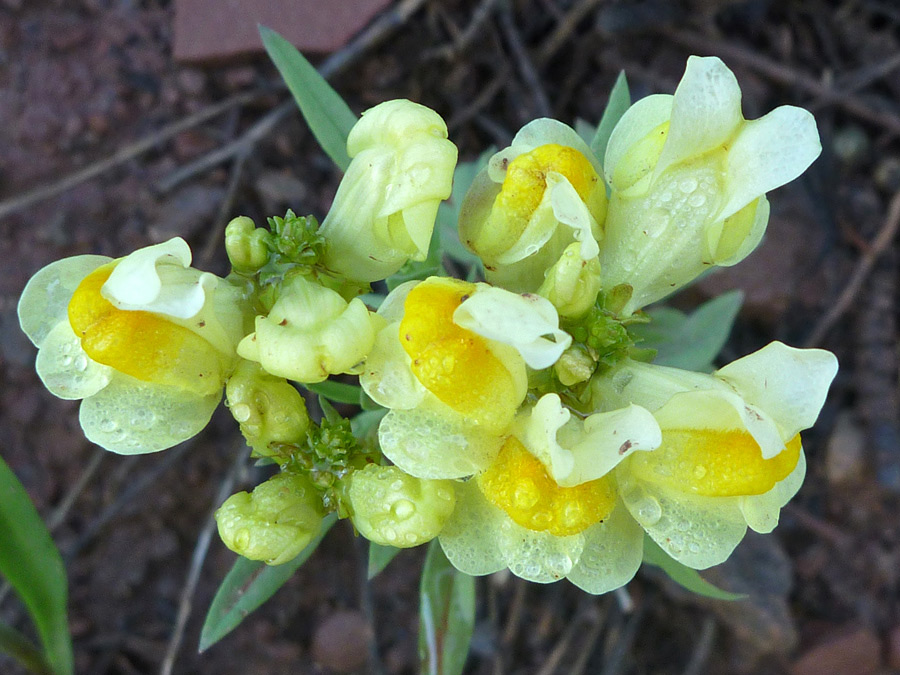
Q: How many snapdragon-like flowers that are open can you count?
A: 6